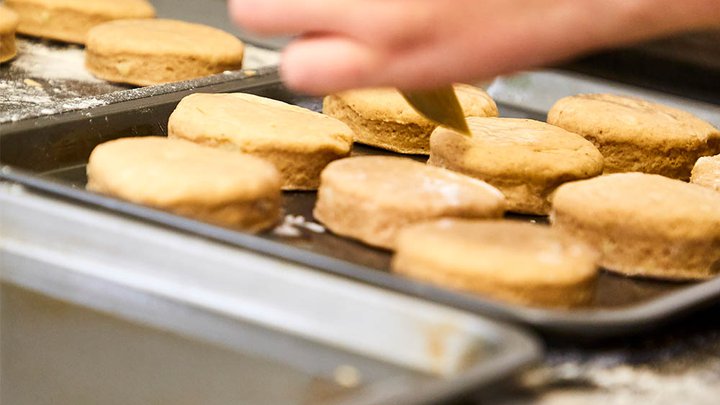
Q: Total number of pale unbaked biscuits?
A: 12